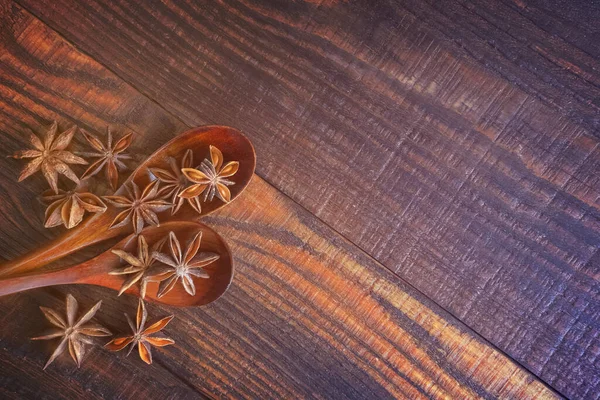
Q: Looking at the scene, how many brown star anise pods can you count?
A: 10